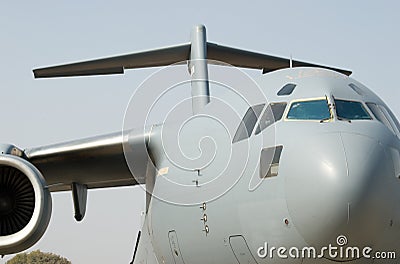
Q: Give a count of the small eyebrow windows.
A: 2